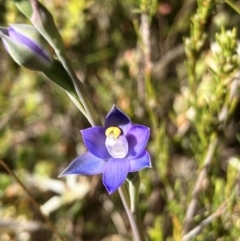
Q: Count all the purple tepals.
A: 6